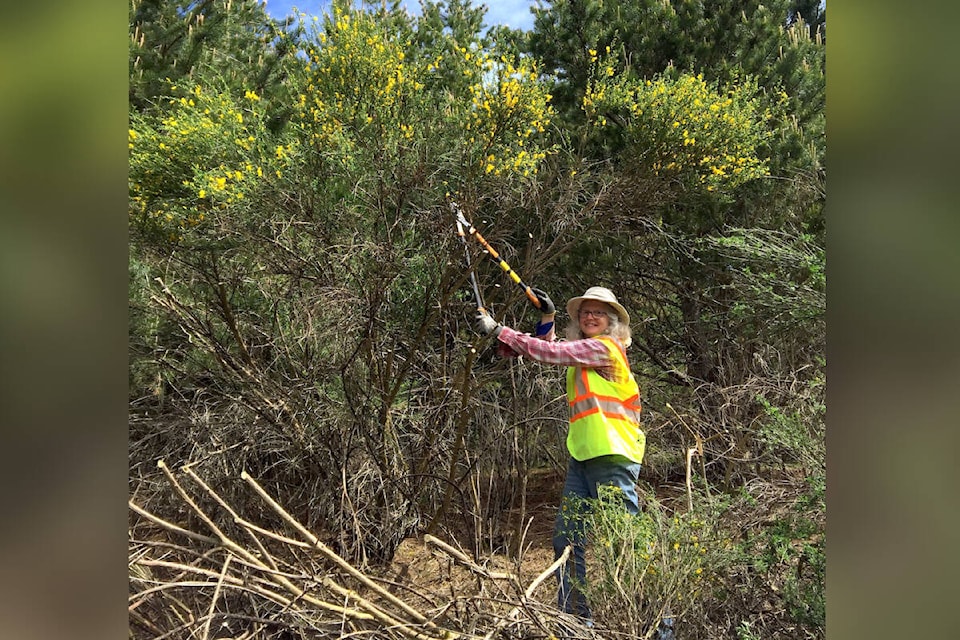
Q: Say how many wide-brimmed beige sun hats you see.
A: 1